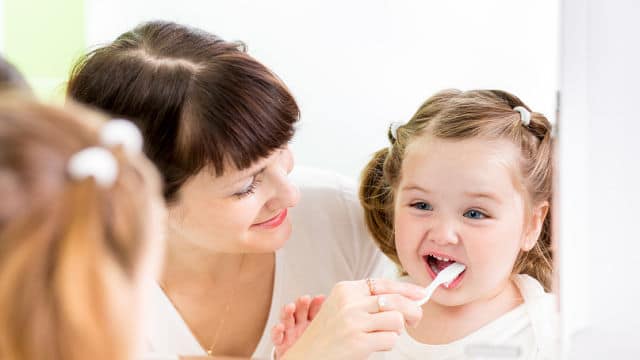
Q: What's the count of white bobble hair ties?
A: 4